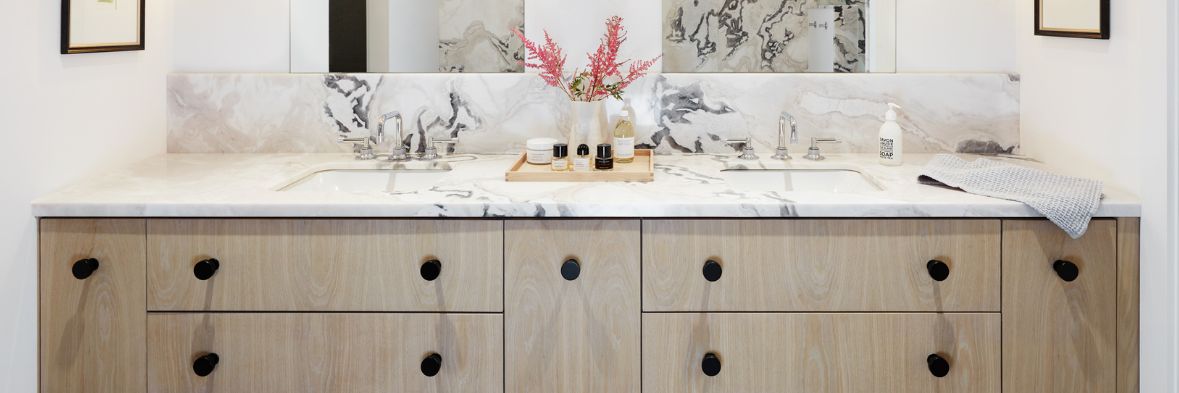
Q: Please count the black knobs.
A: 11